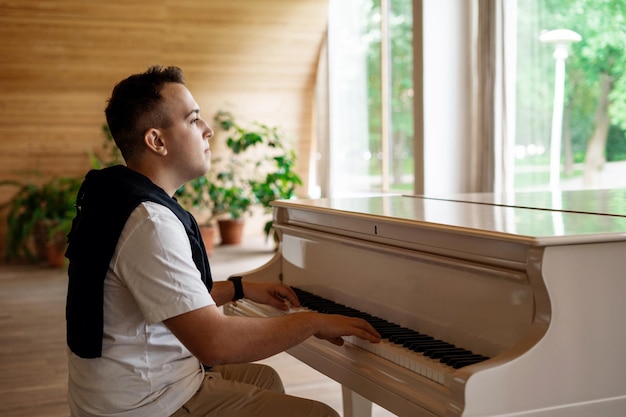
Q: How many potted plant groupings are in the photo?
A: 2